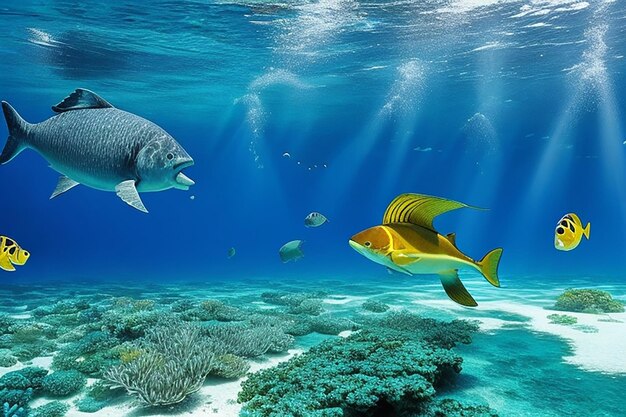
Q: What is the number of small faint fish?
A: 3